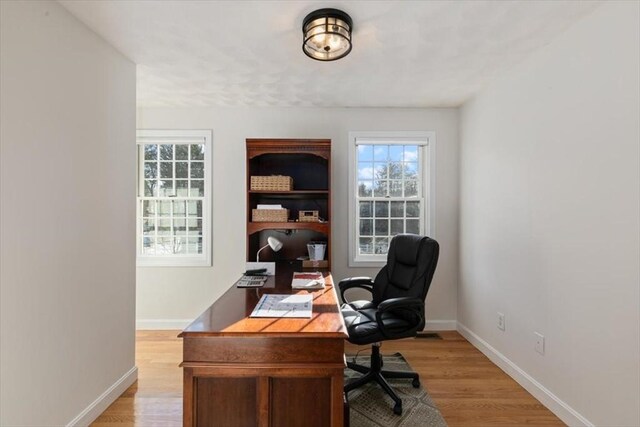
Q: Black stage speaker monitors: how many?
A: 0